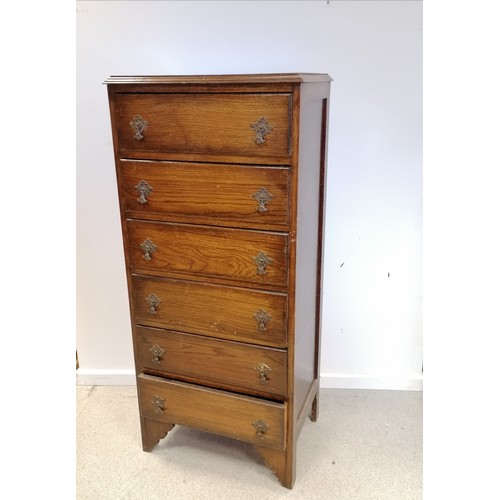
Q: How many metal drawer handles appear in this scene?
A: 12